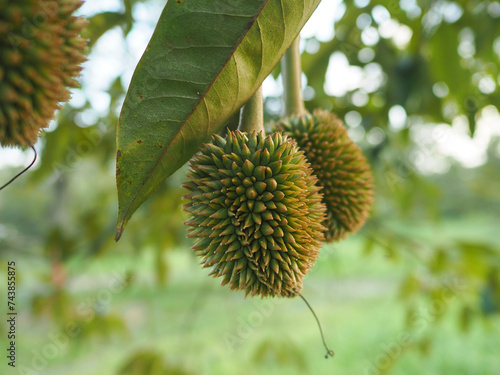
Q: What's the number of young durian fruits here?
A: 3